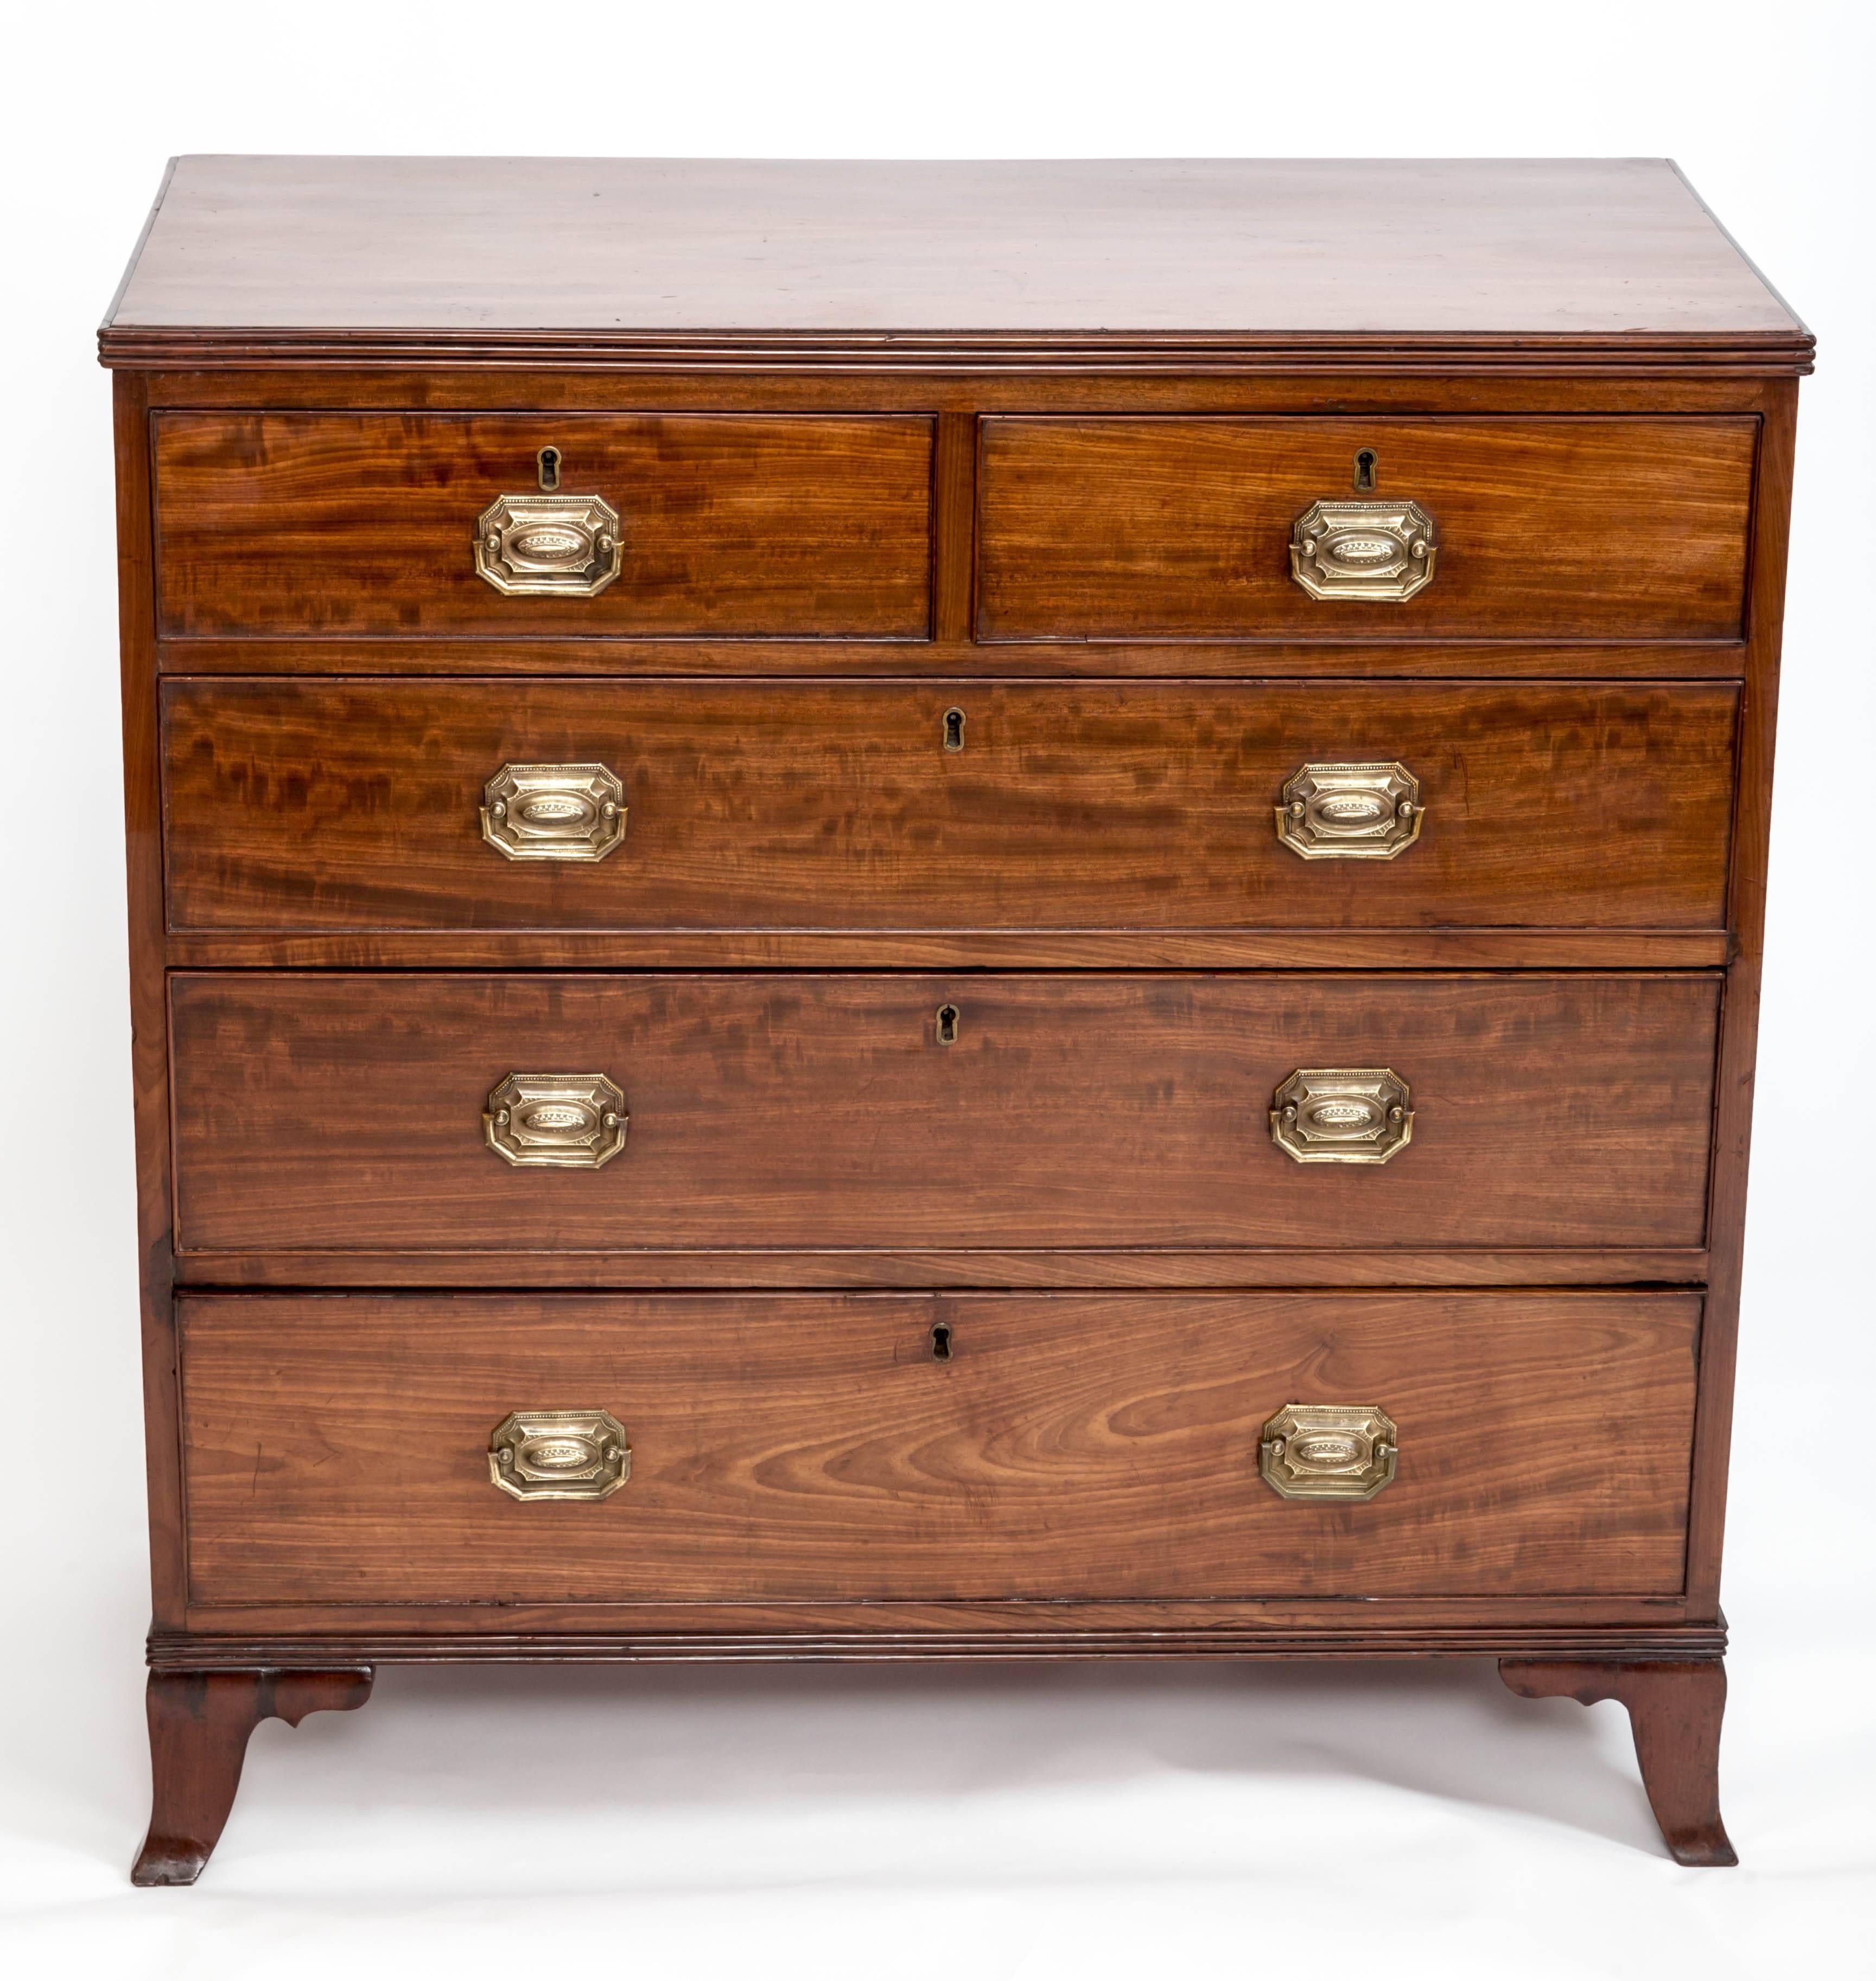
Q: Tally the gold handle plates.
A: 8